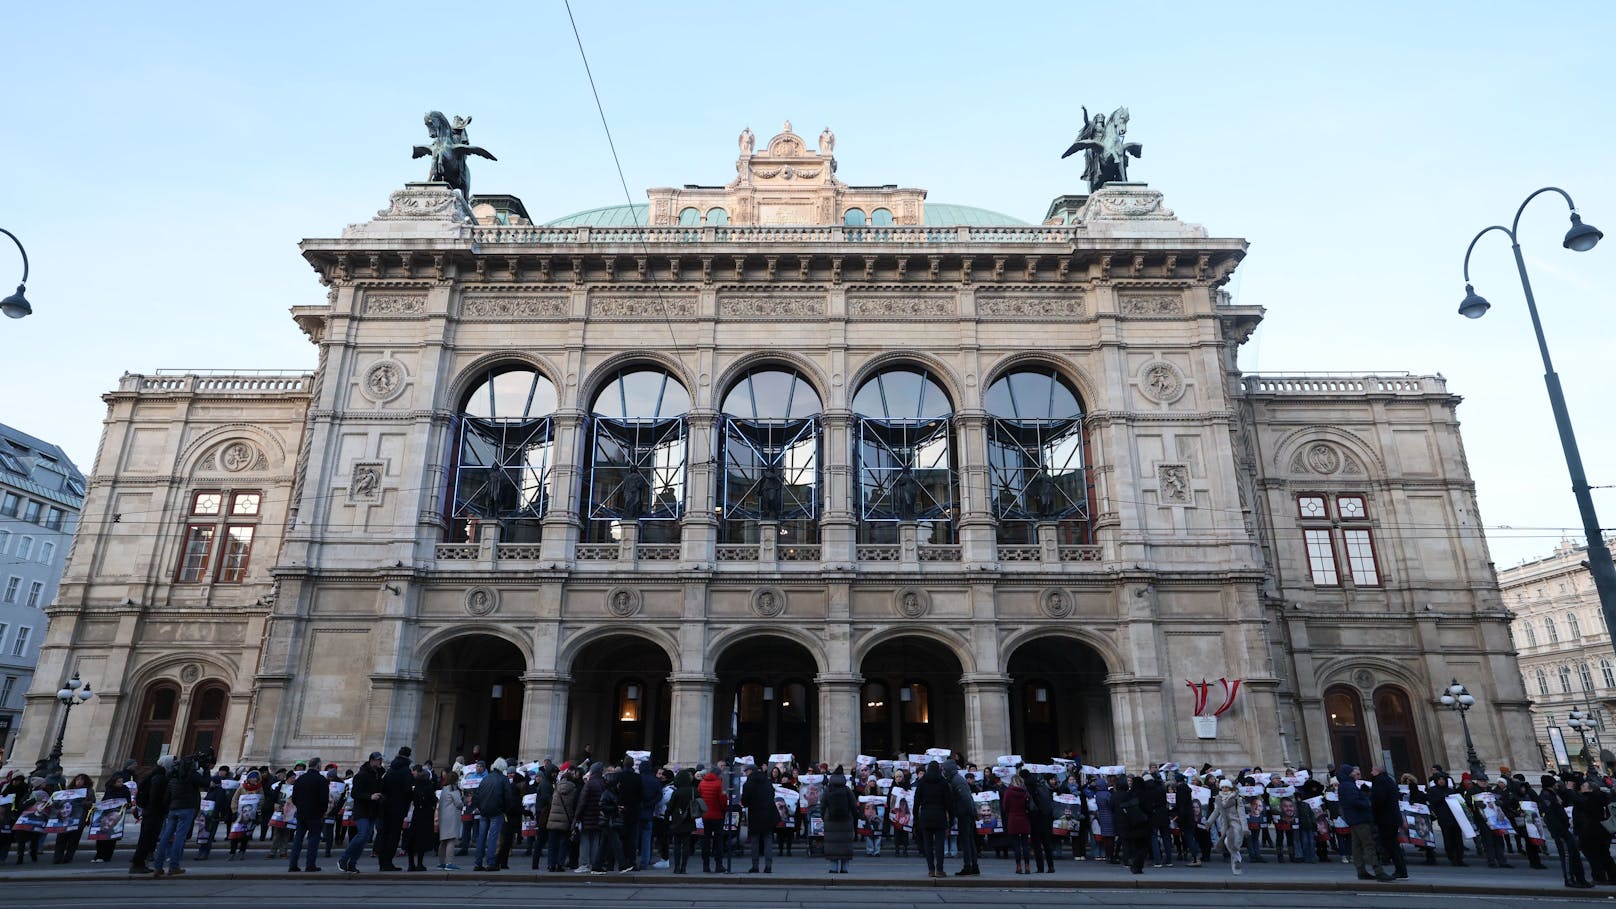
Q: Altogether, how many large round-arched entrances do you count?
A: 5